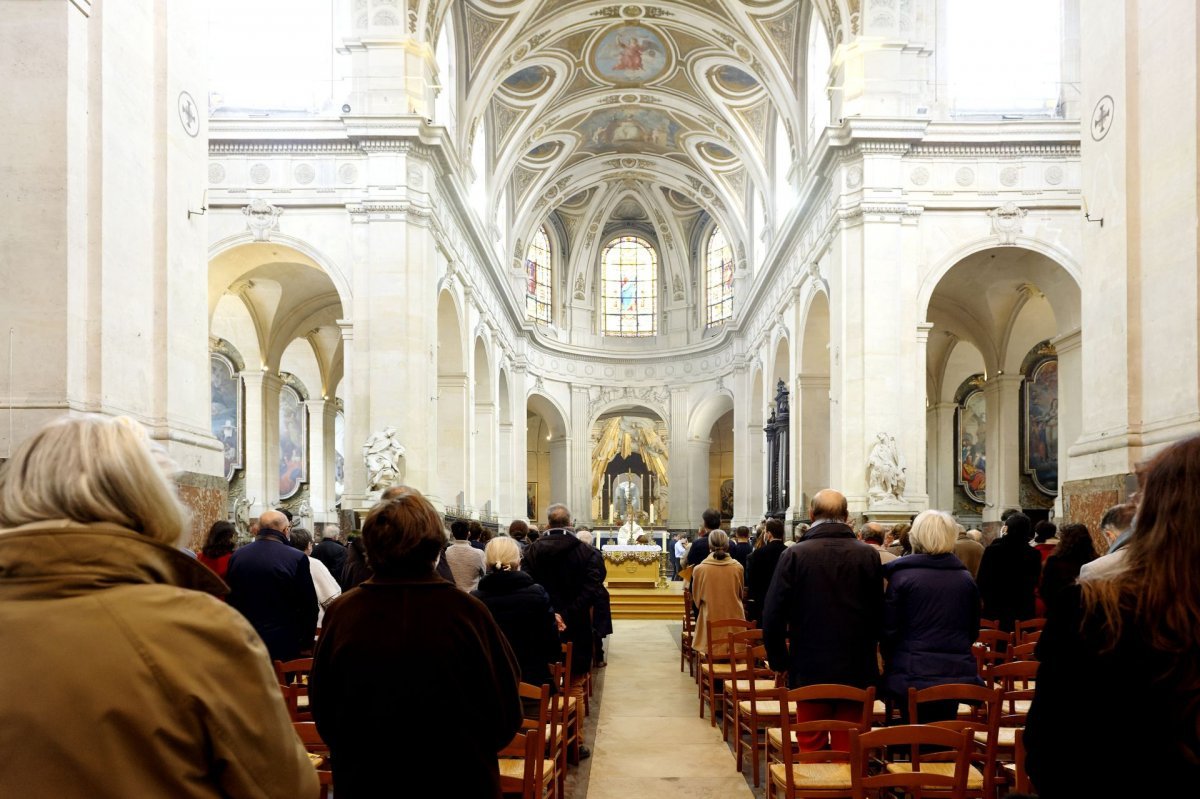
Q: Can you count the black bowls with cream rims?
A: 0